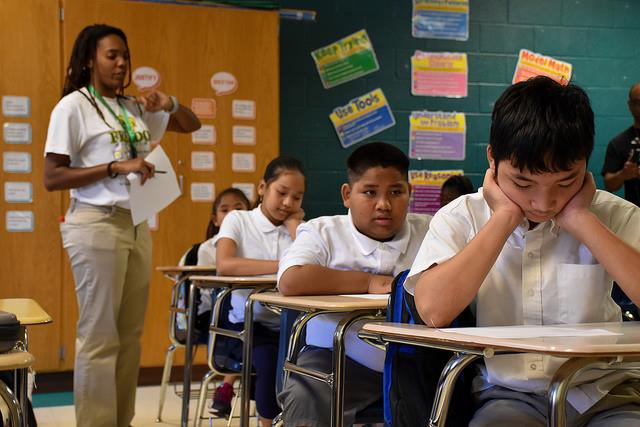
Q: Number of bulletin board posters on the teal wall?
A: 7